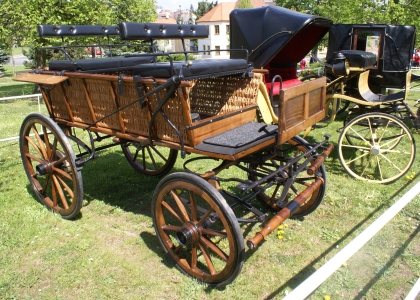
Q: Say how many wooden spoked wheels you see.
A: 4